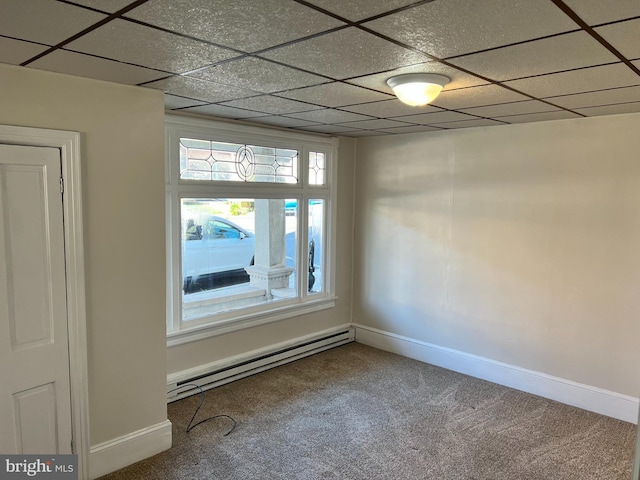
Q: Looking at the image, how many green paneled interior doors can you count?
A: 0